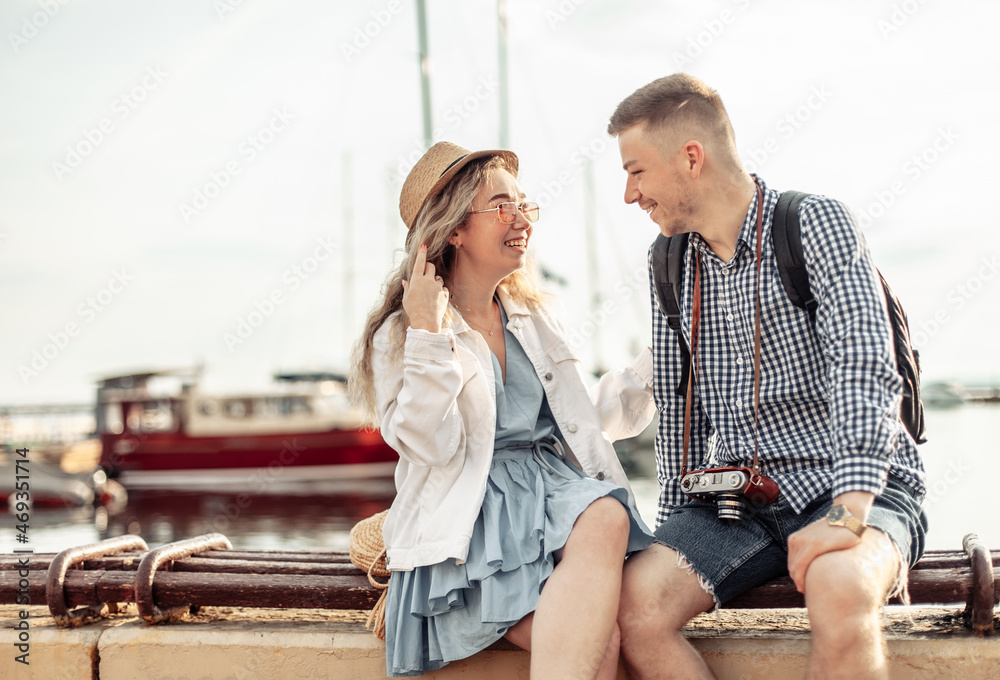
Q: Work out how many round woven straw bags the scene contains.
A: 1